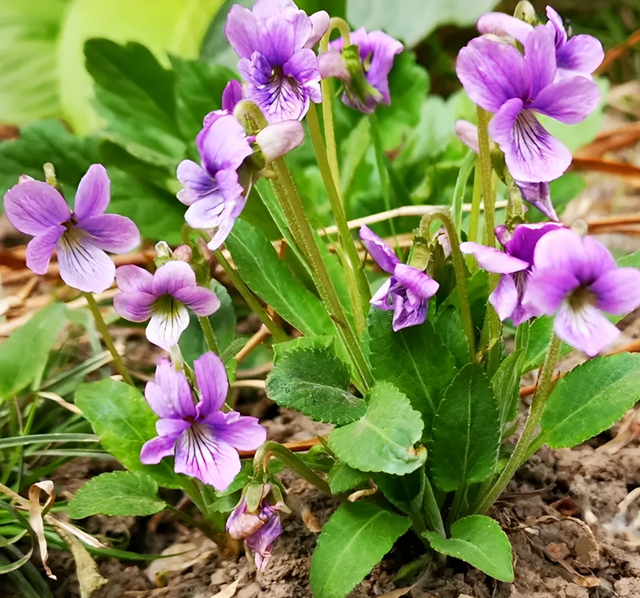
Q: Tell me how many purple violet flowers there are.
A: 12